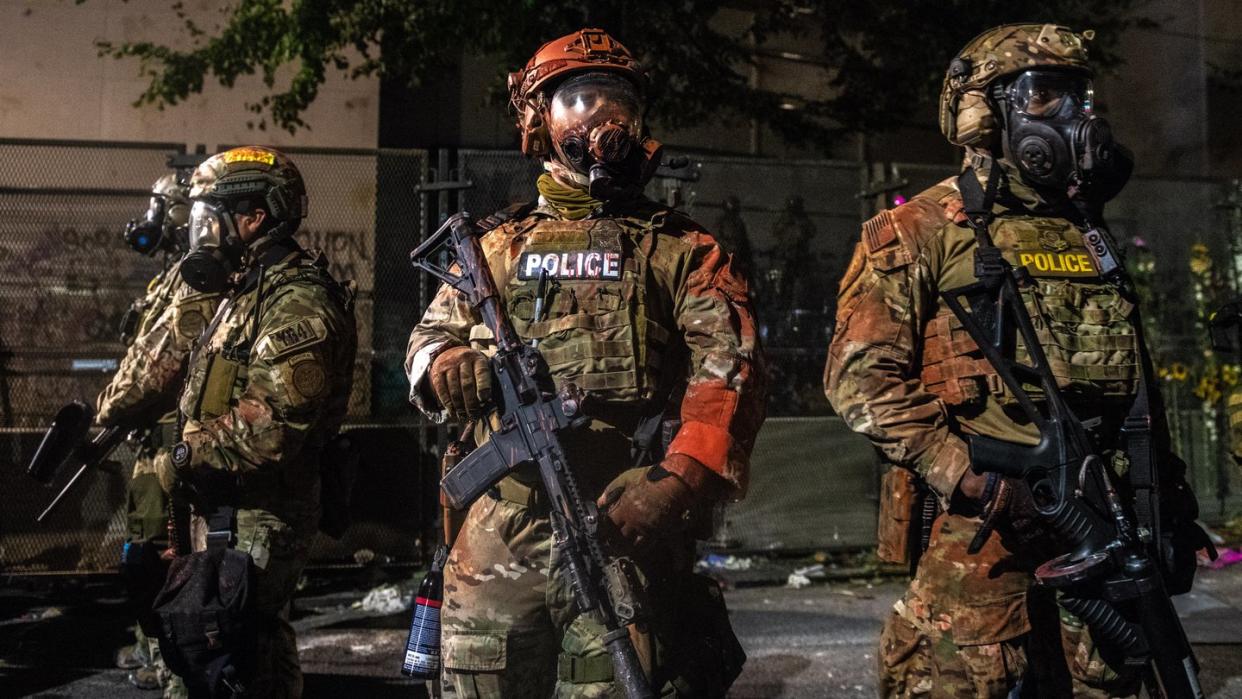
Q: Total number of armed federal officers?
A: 4